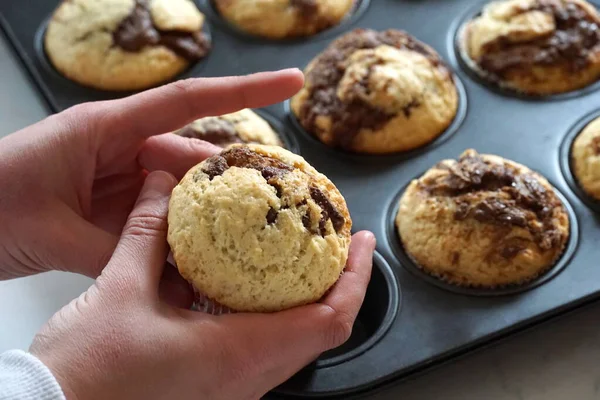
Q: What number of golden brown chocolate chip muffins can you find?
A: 8